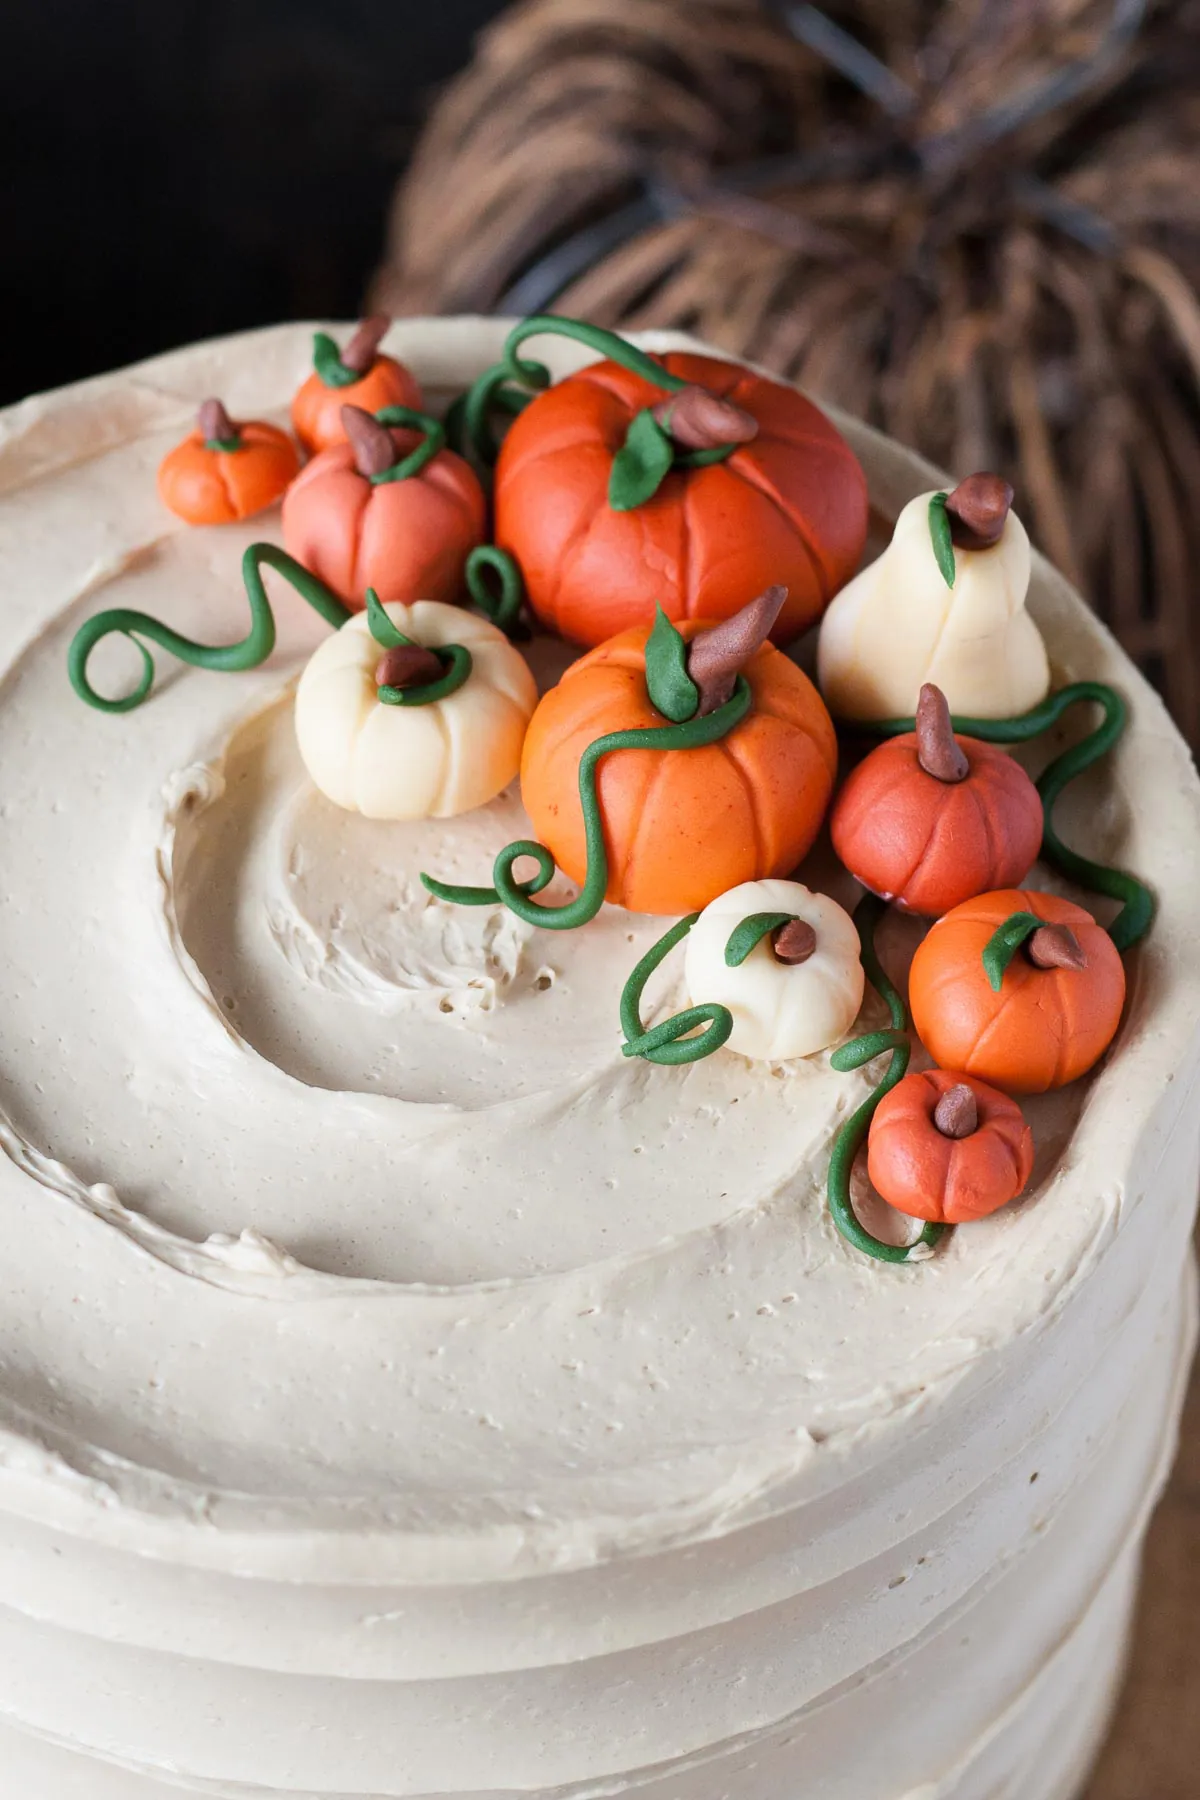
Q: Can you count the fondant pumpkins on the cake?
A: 11